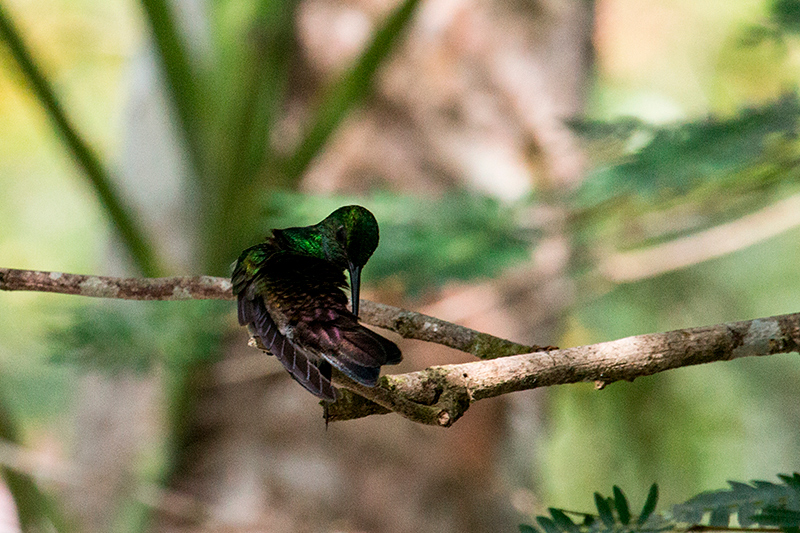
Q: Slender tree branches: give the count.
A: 2